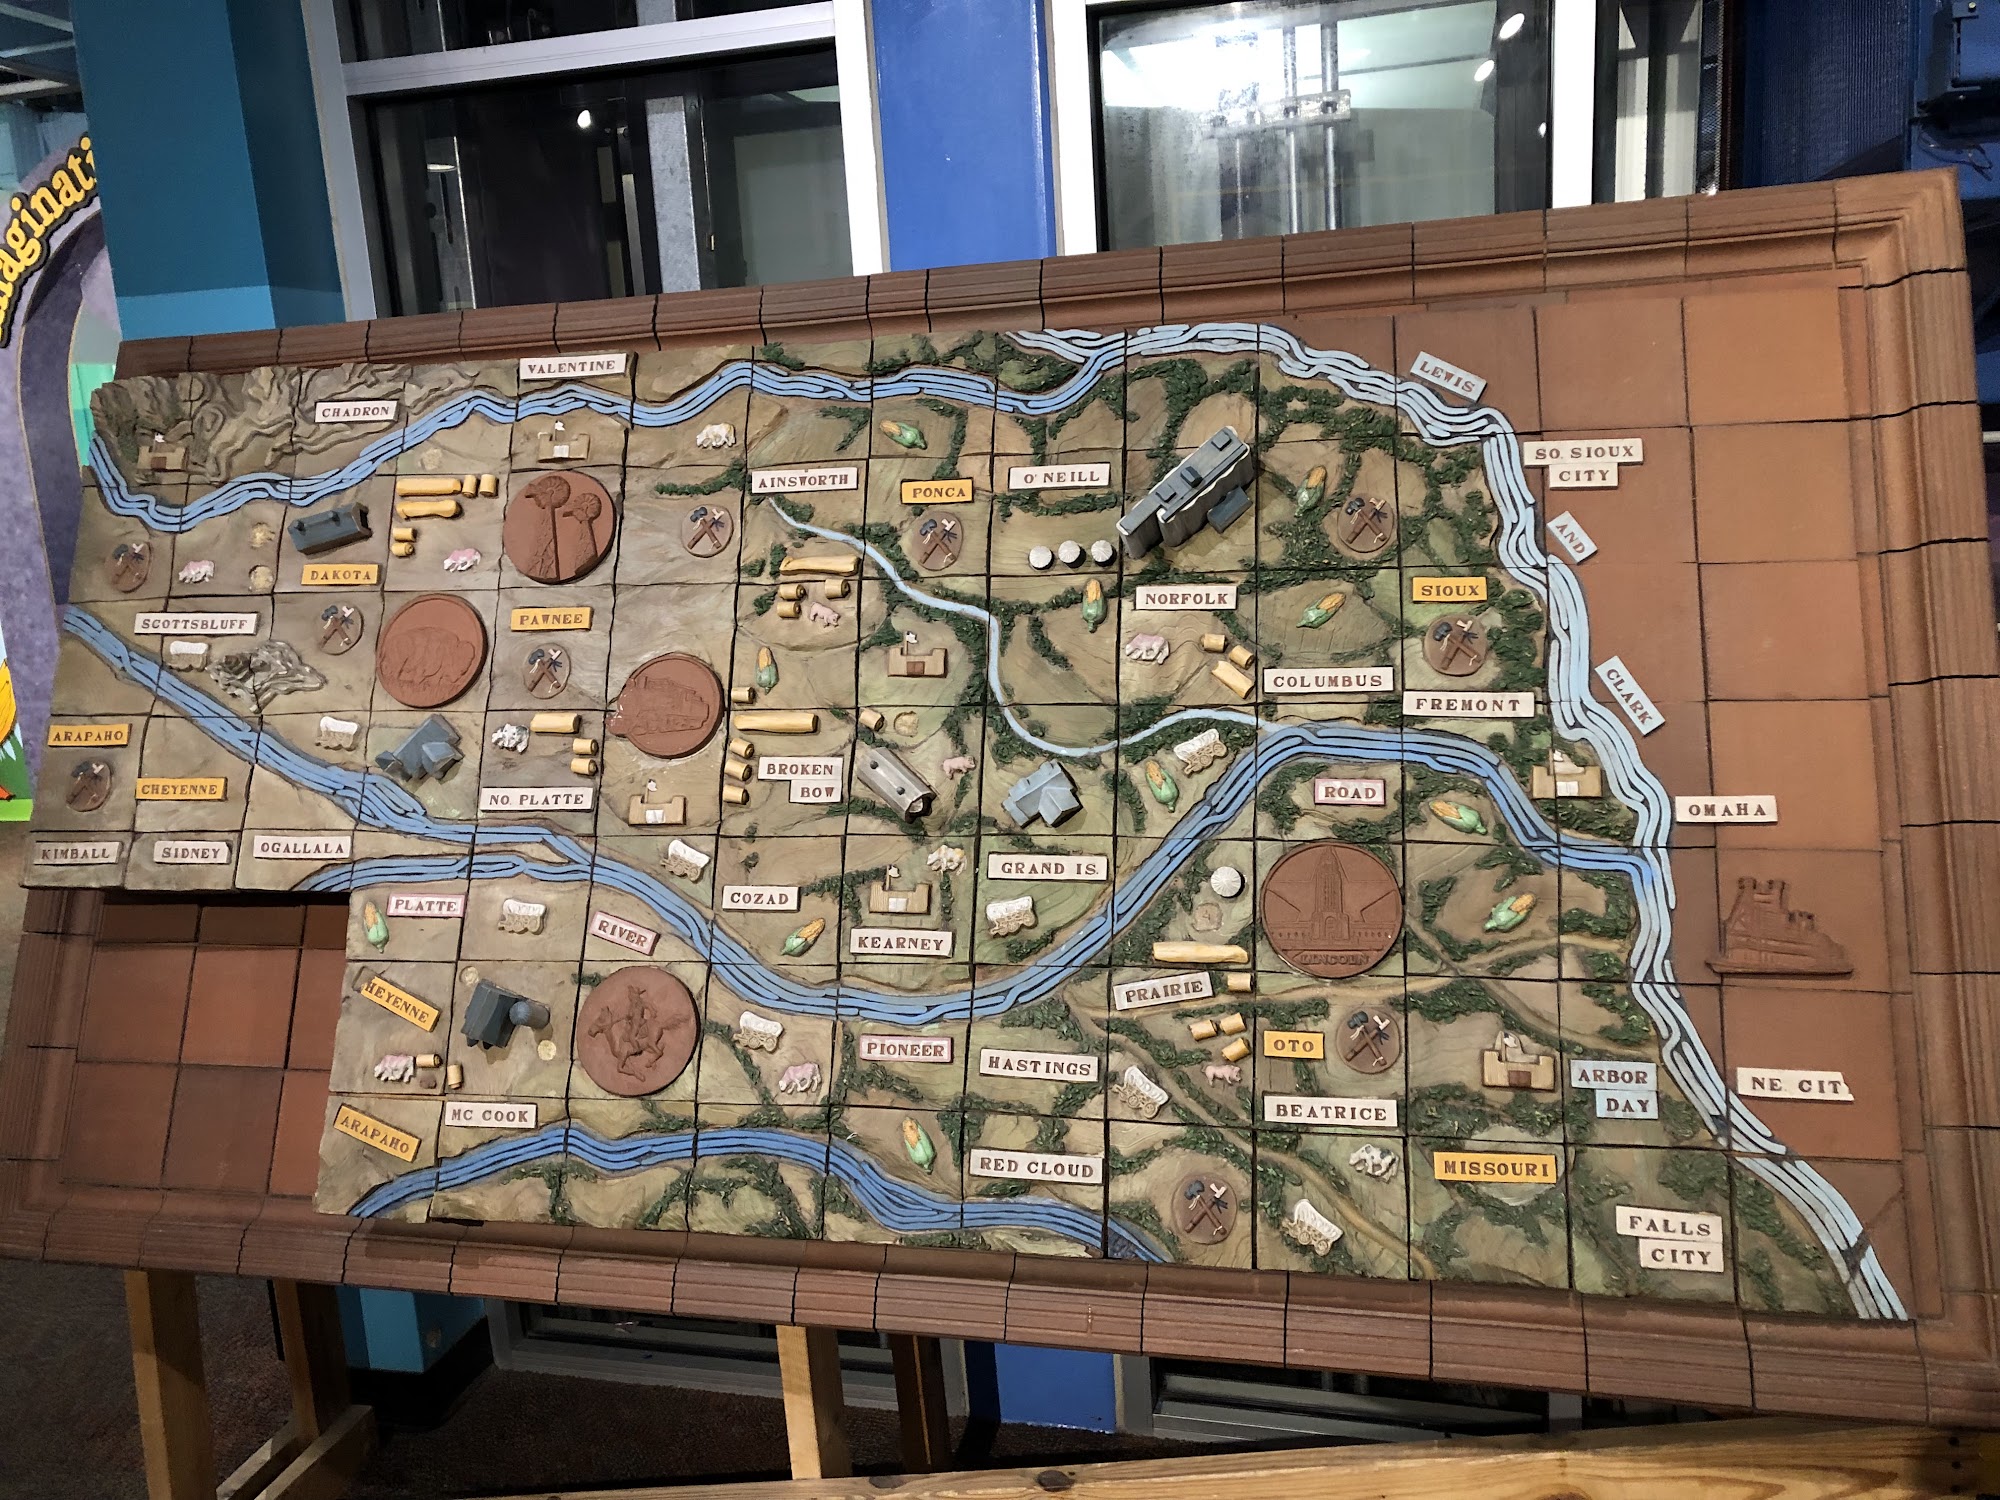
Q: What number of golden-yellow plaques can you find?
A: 10